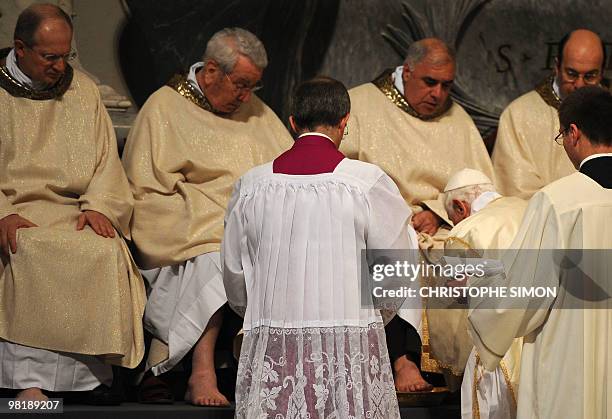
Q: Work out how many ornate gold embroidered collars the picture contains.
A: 4